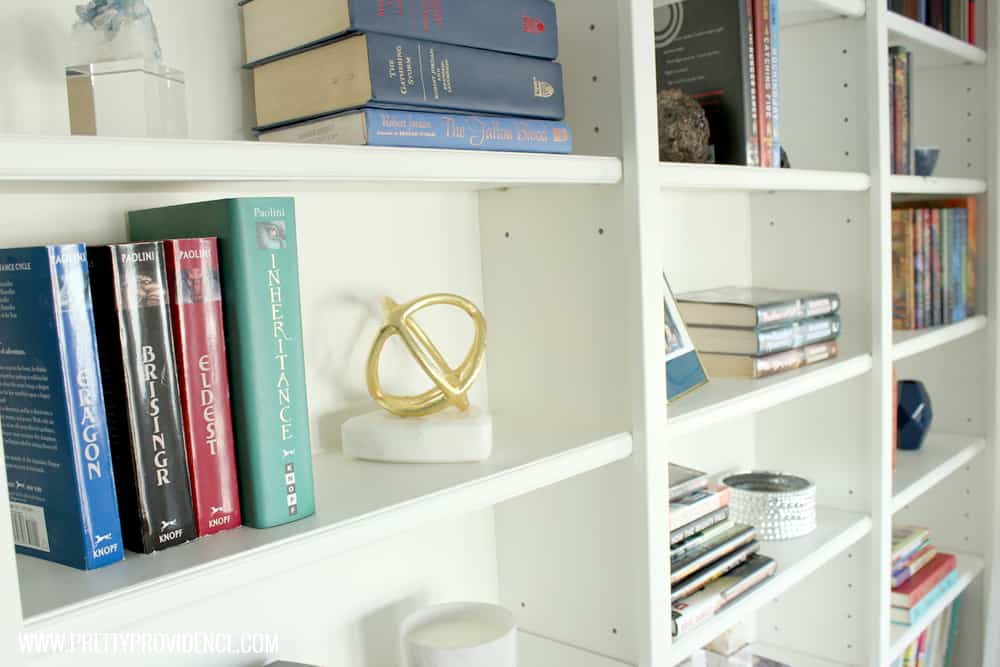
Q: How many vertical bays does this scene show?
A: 3